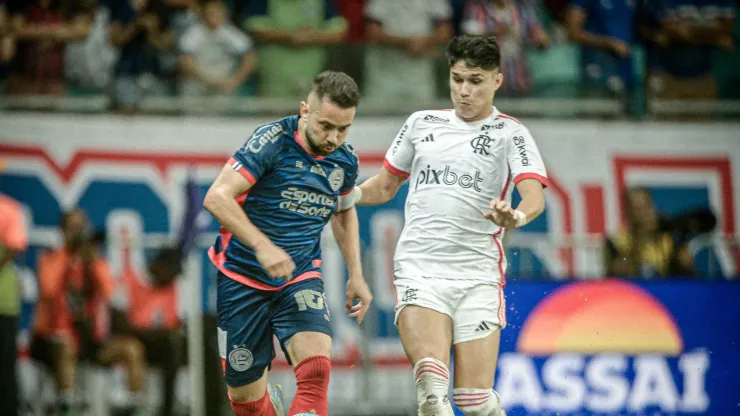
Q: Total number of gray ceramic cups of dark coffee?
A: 0